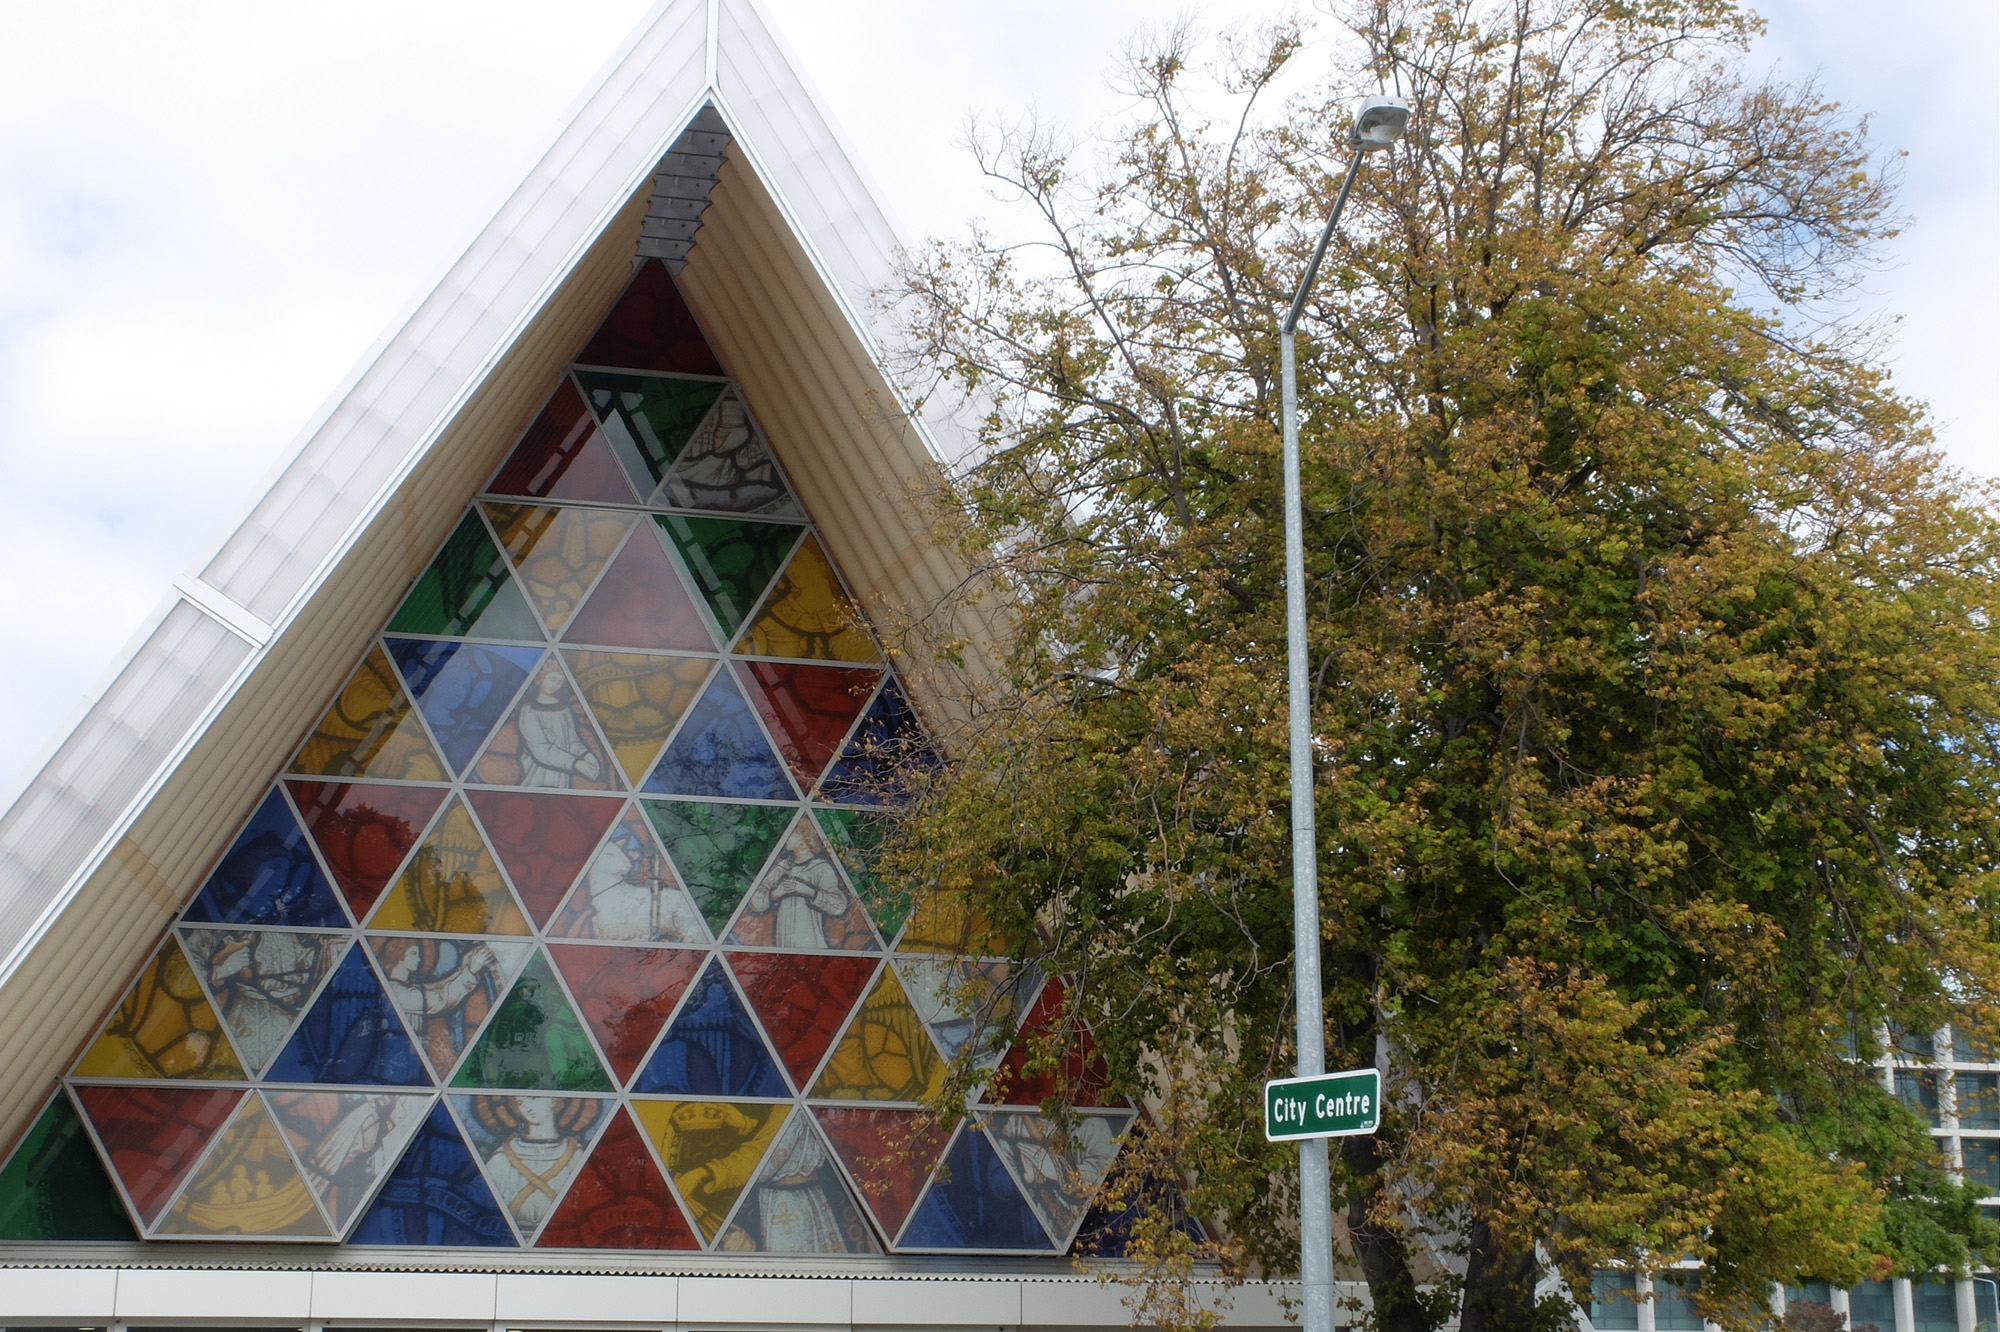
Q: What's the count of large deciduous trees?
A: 1